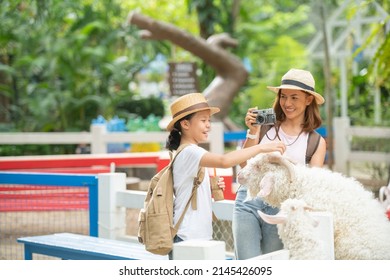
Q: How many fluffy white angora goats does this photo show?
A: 2